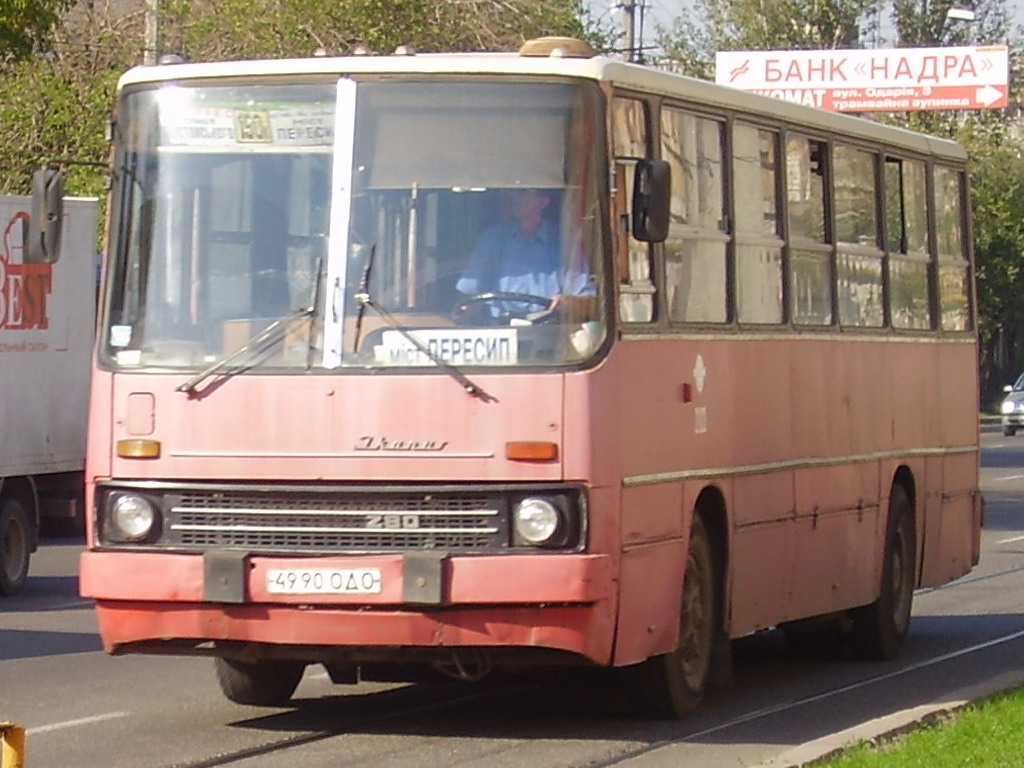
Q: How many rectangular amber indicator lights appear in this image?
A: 2